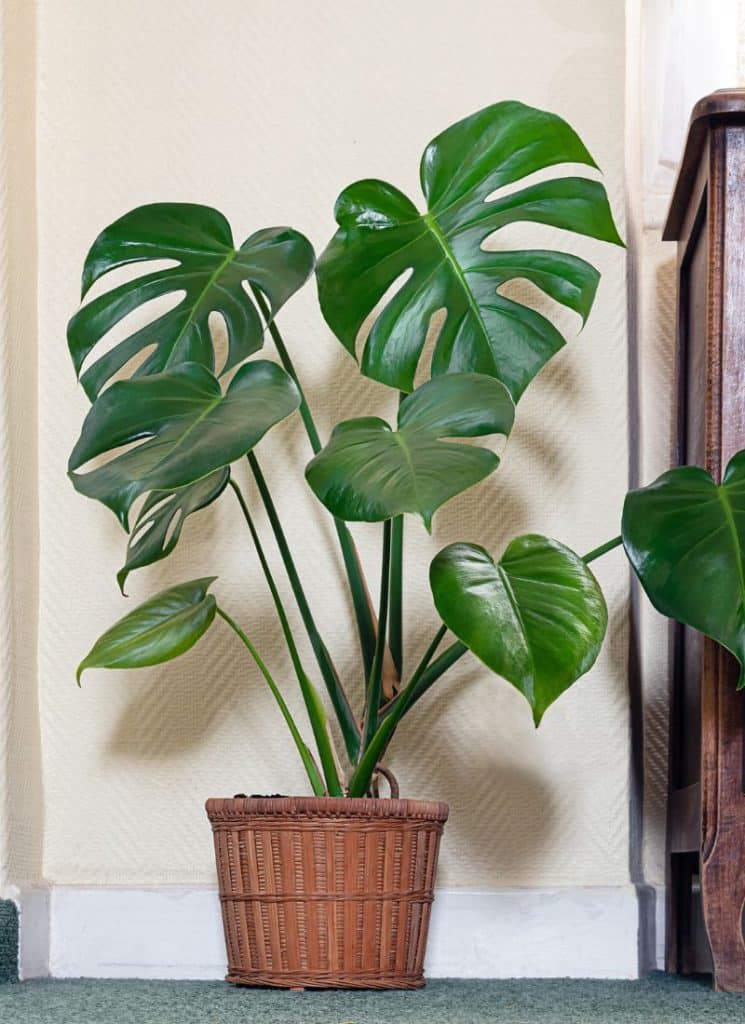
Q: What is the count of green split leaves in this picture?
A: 5